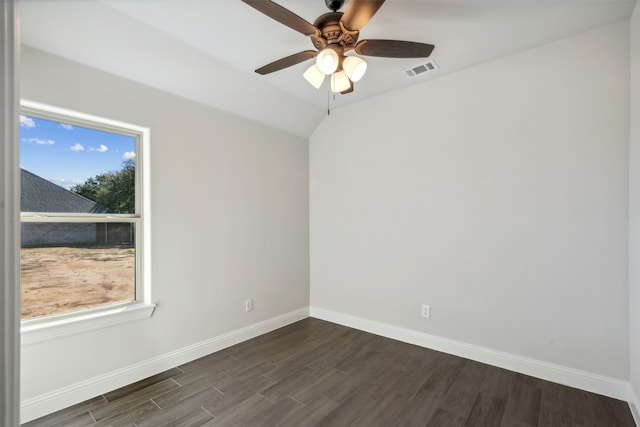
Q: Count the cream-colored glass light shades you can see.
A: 4